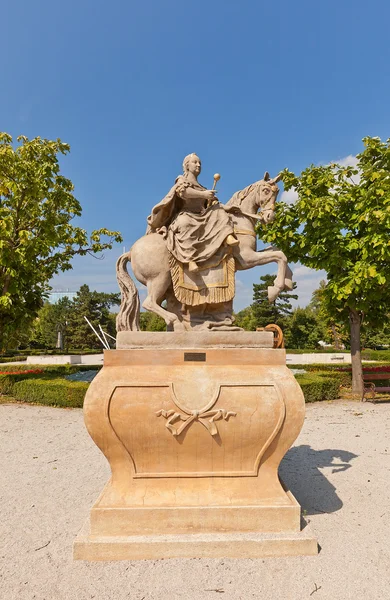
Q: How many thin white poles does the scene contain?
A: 3